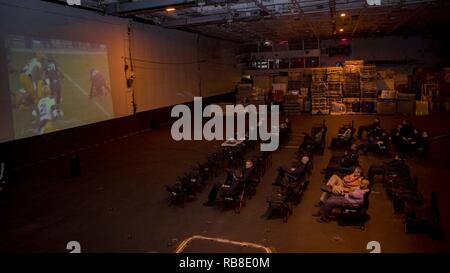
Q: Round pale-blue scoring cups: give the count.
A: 0